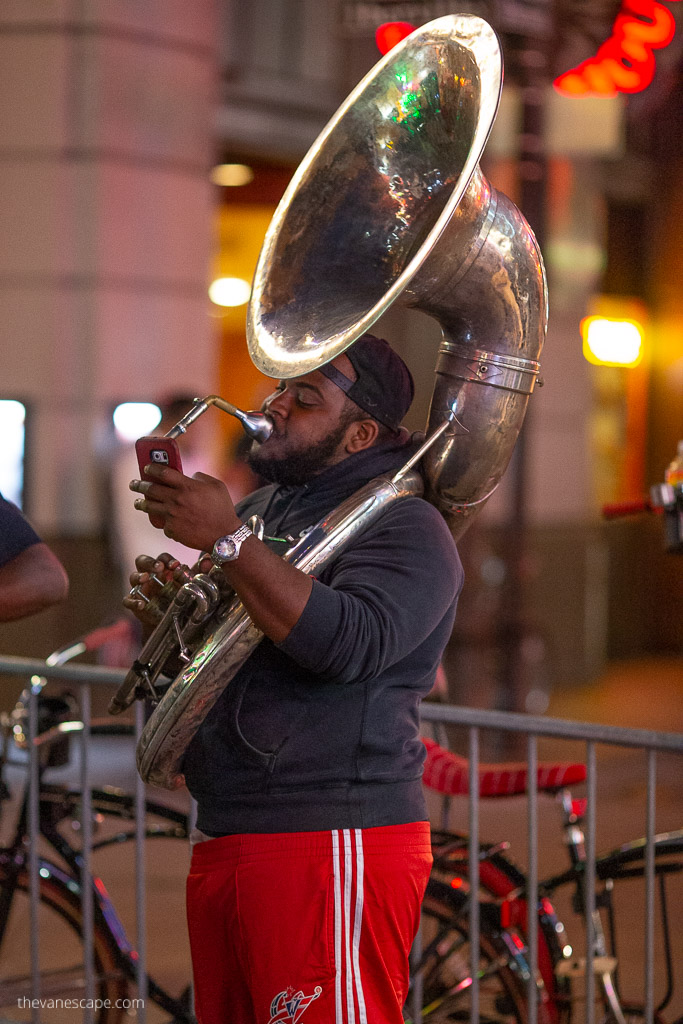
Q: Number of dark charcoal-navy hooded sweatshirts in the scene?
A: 1